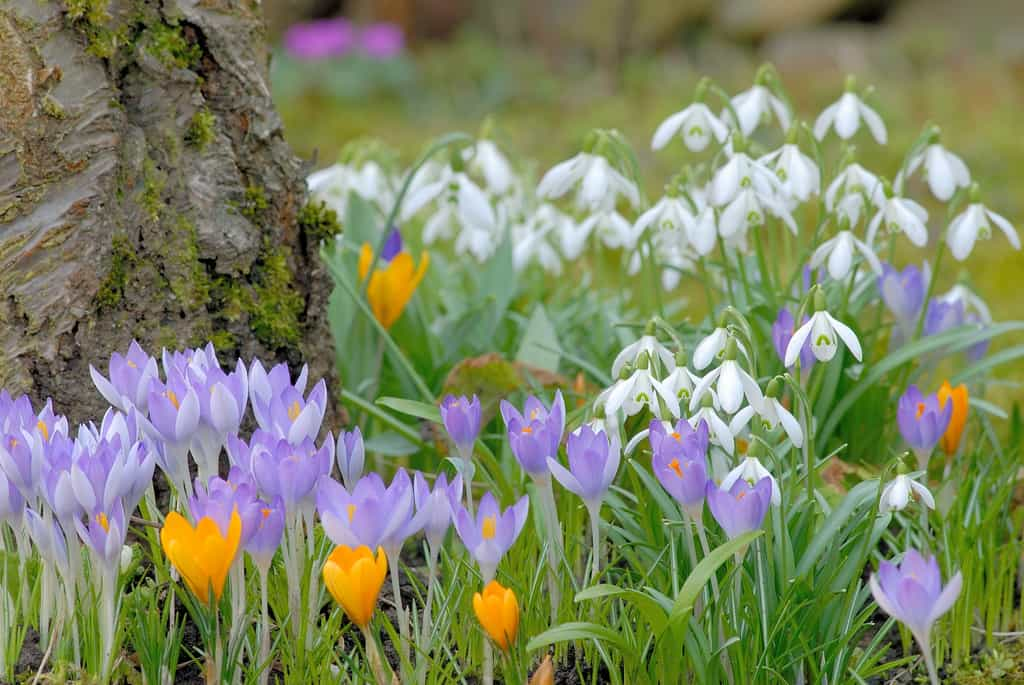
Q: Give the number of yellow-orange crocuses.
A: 5